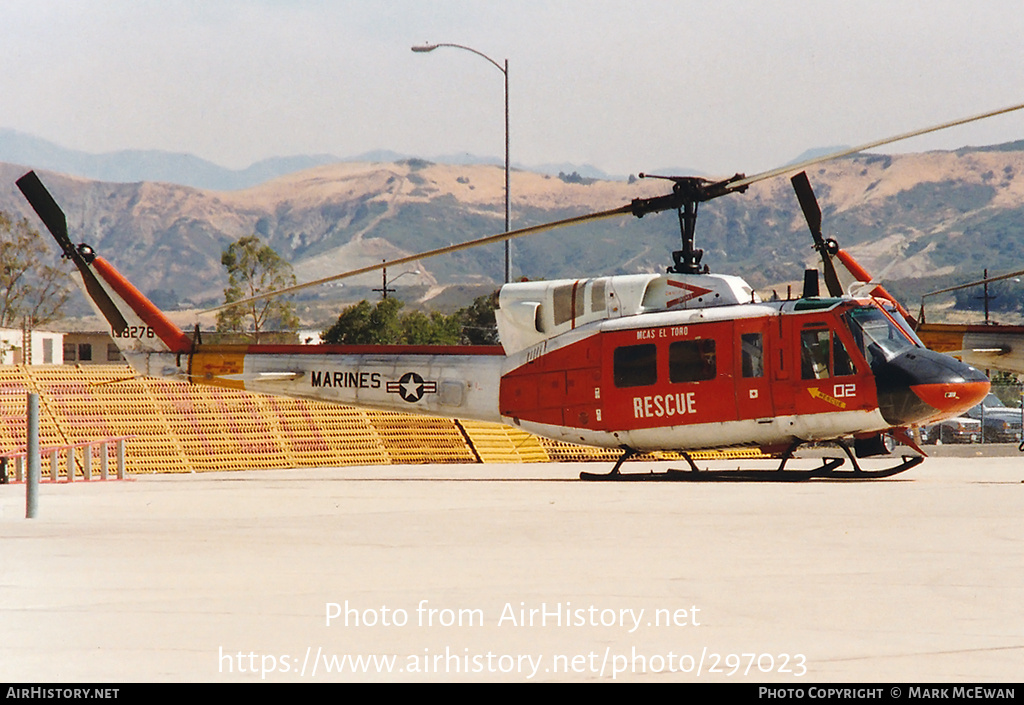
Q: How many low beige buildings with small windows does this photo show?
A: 1